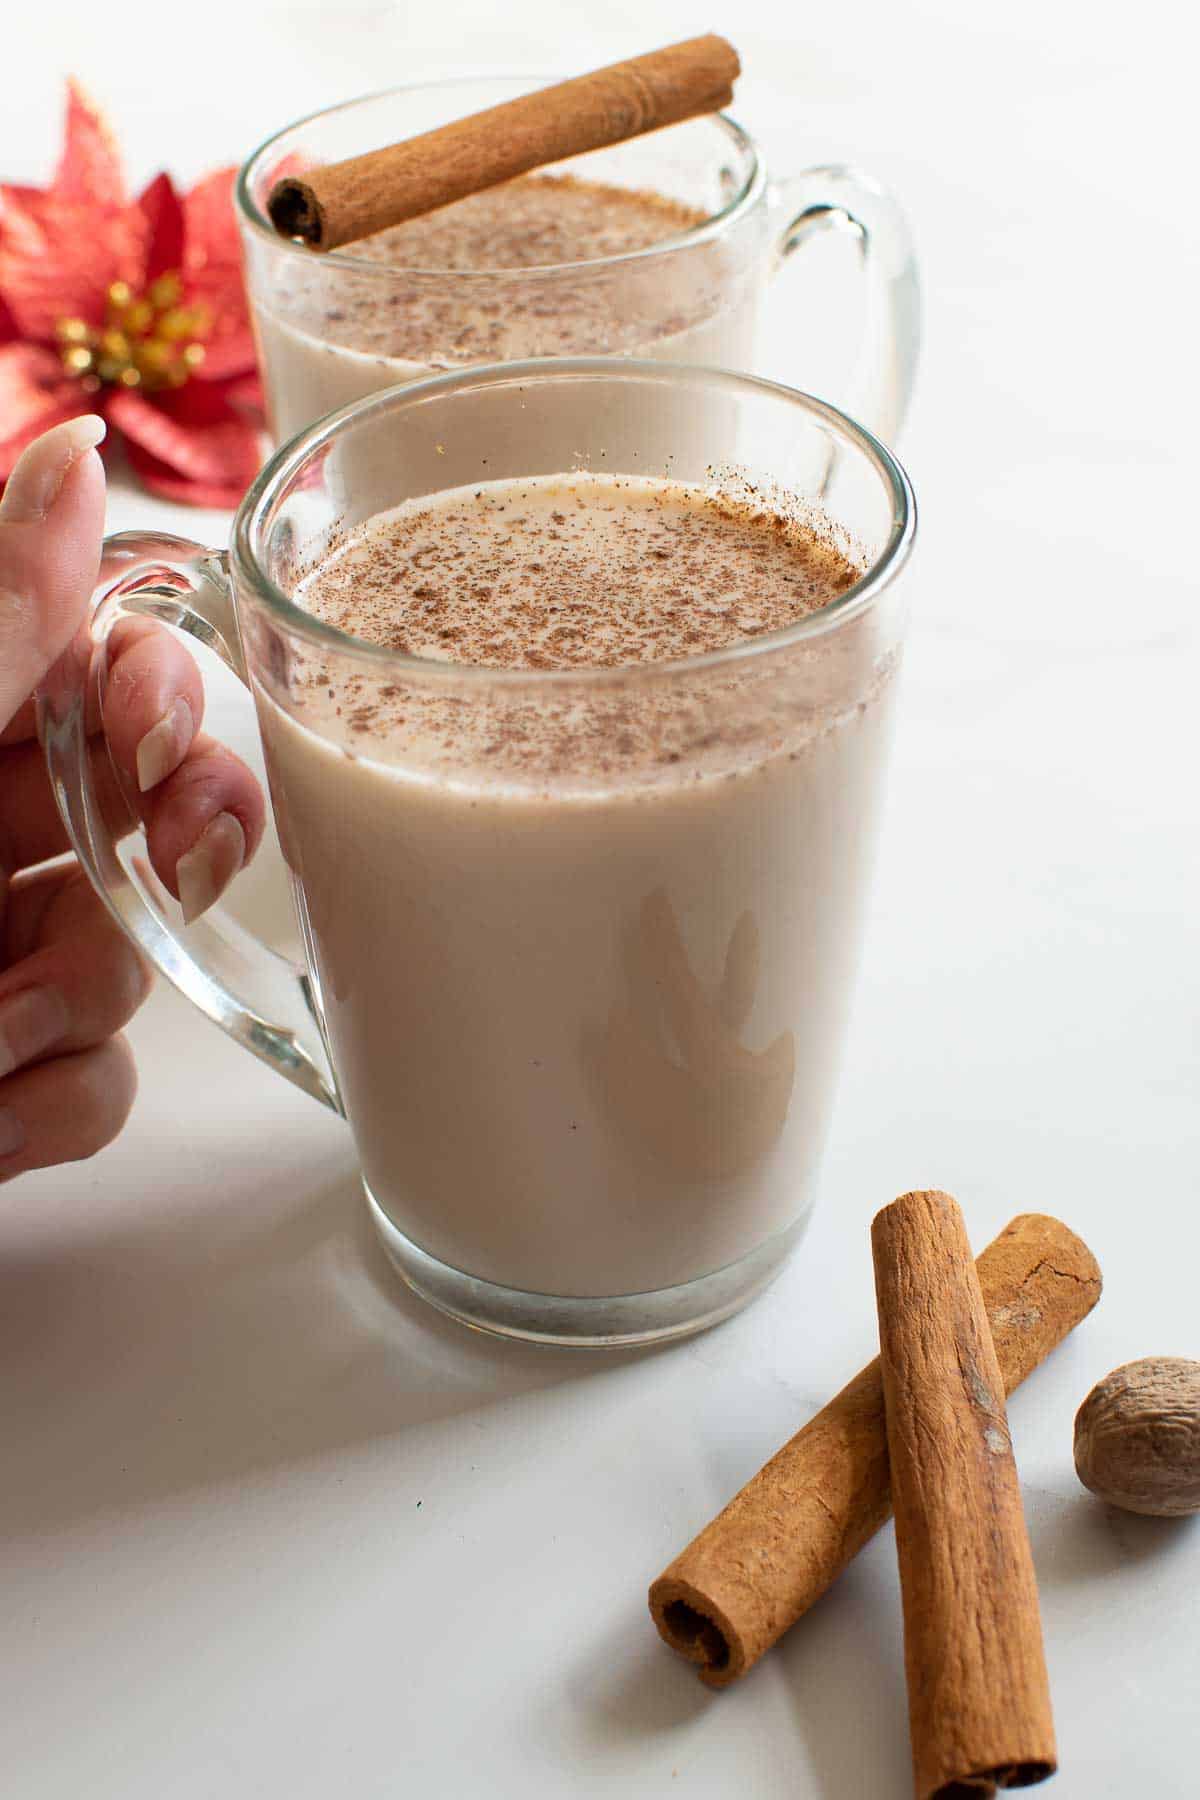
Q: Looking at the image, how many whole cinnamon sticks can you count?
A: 3